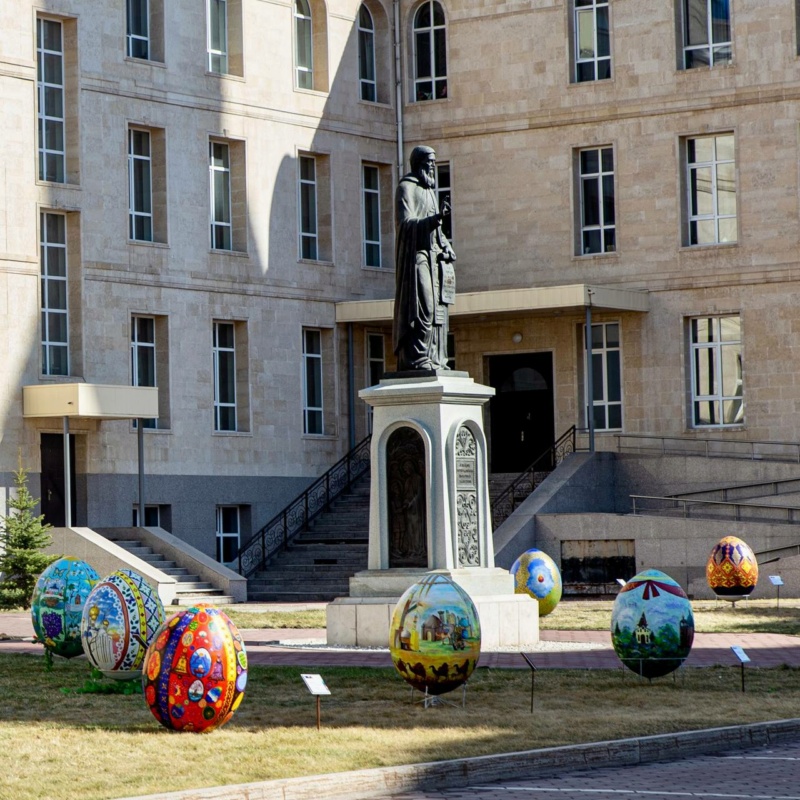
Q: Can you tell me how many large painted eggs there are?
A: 7